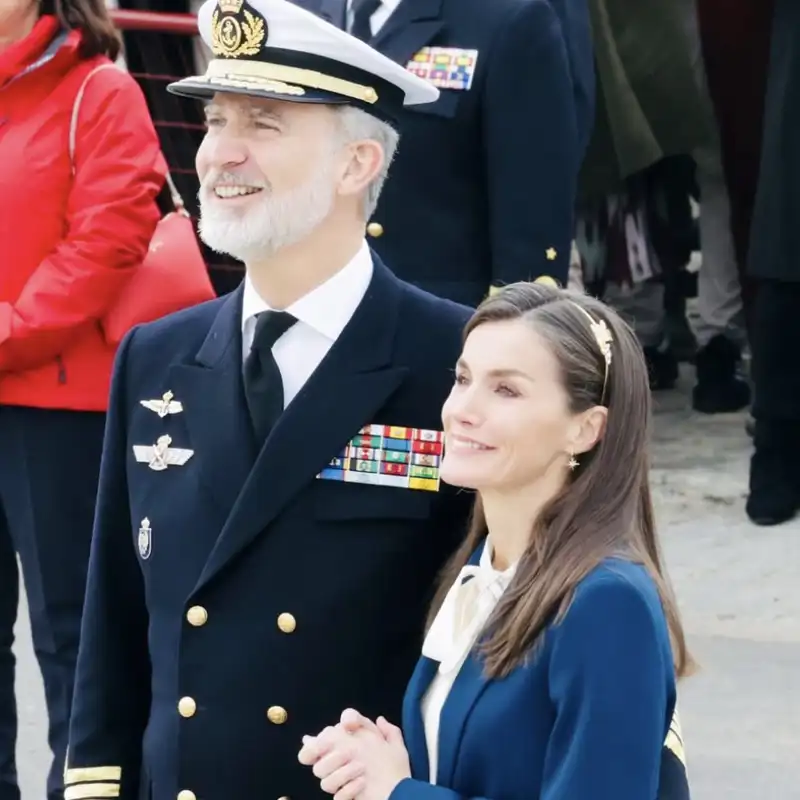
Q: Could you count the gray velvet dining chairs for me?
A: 0